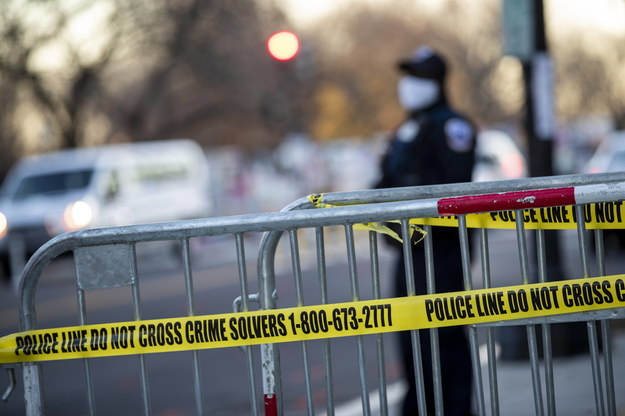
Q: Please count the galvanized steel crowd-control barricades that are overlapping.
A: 2